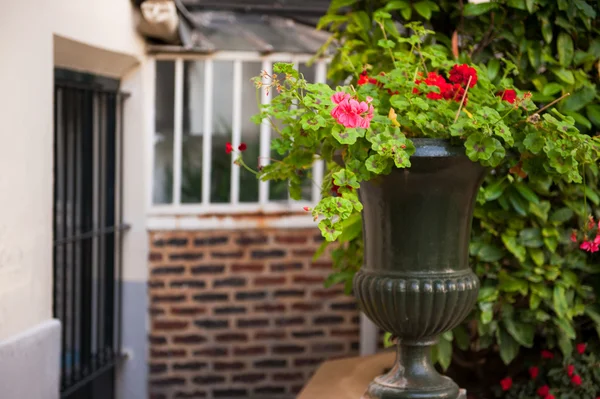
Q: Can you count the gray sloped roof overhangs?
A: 1